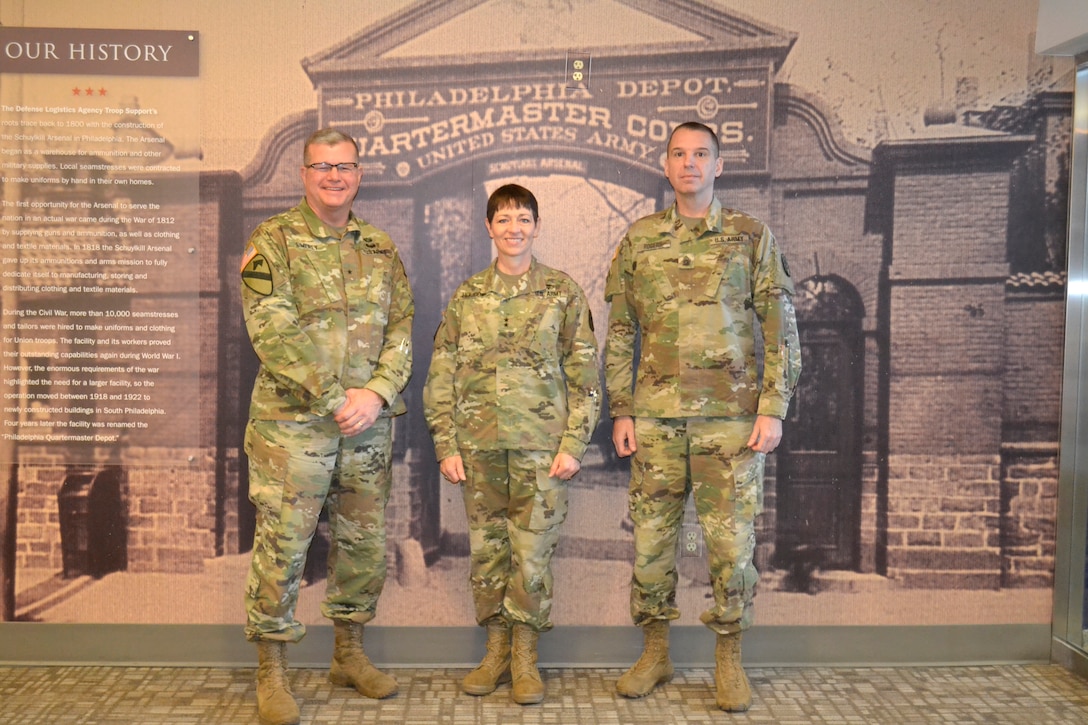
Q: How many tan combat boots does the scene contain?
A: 6